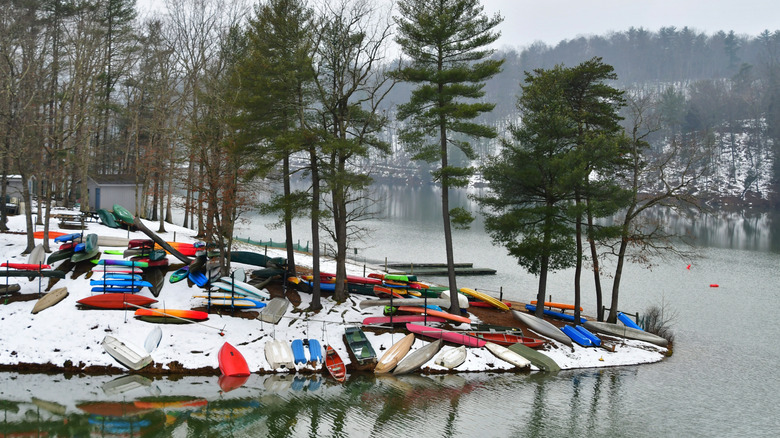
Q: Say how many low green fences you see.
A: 1